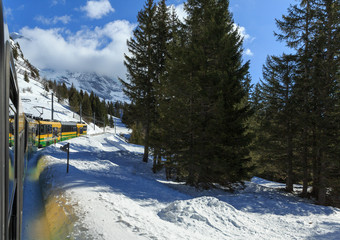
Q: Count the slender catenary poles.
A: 5